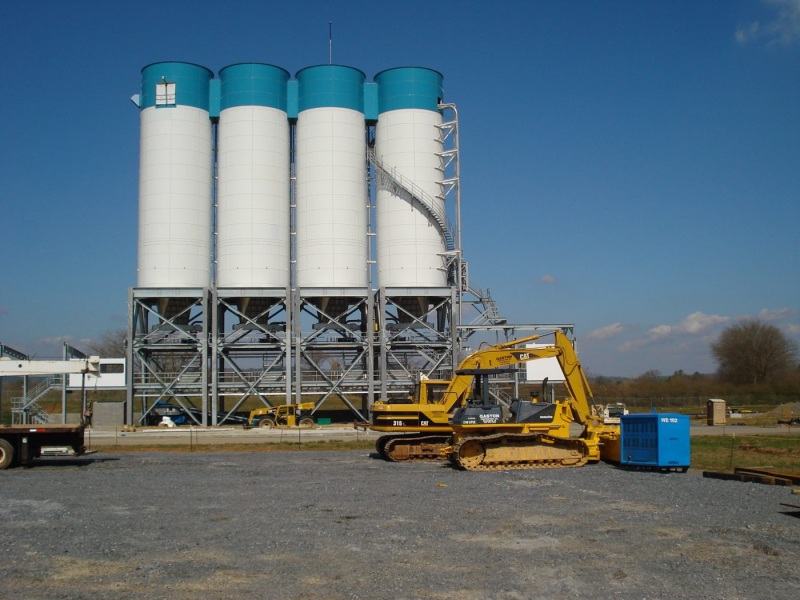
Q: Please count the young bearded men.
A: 0